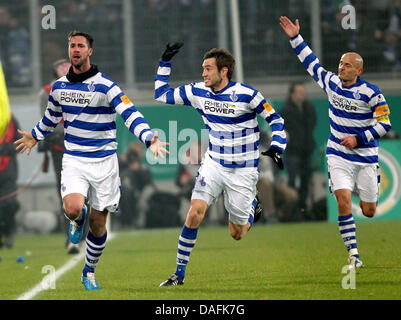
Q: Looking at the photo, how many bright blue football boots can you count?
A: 2